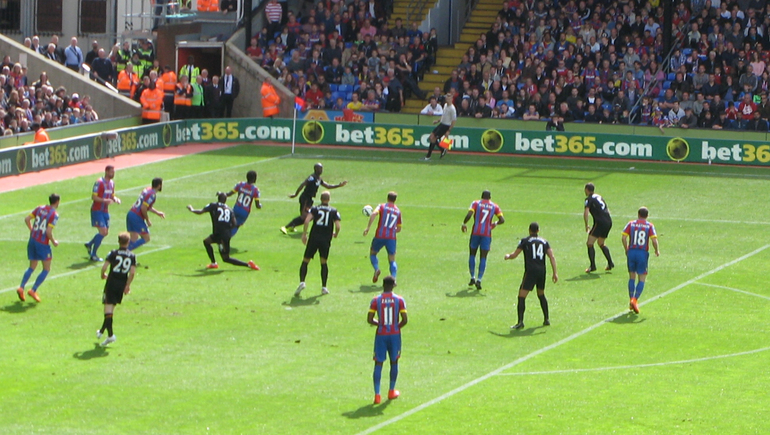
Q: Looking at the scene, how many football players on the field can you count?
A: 14